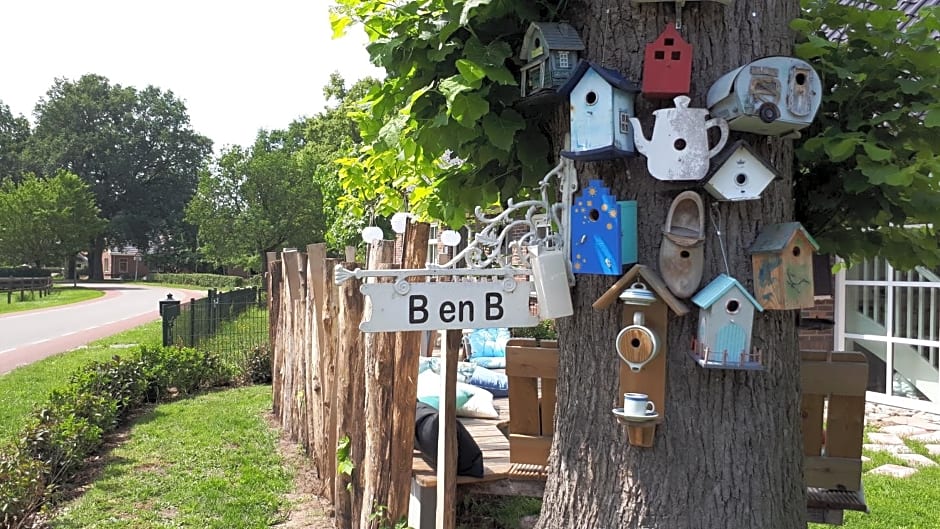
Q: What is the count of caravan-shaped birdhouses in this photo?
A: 1